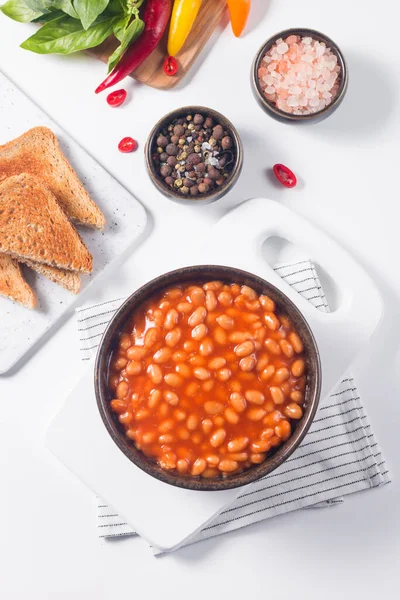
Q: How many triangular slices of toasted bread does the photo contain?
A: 4